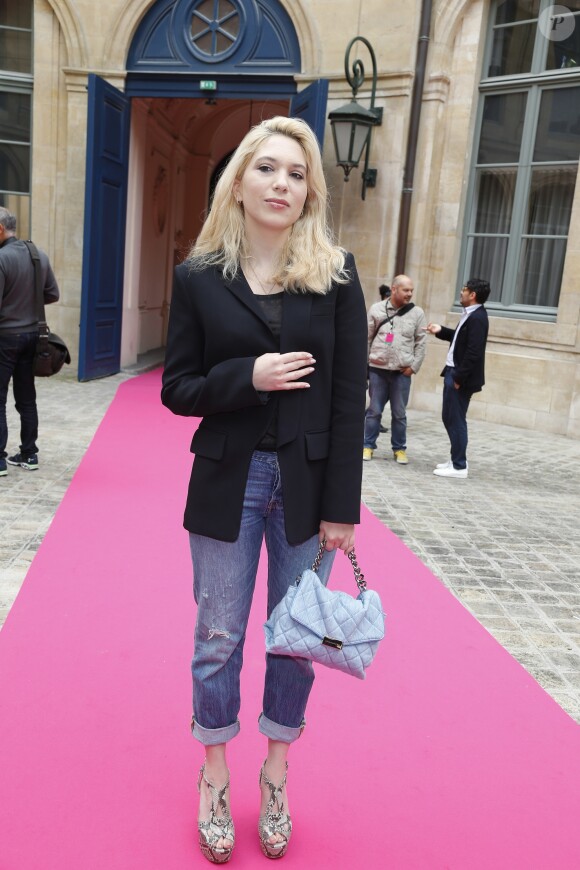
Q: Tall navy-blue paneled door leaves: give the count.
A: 2